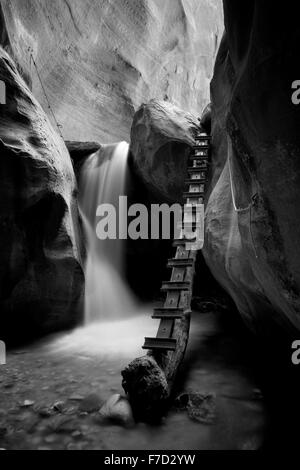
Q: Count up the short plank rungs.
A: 13